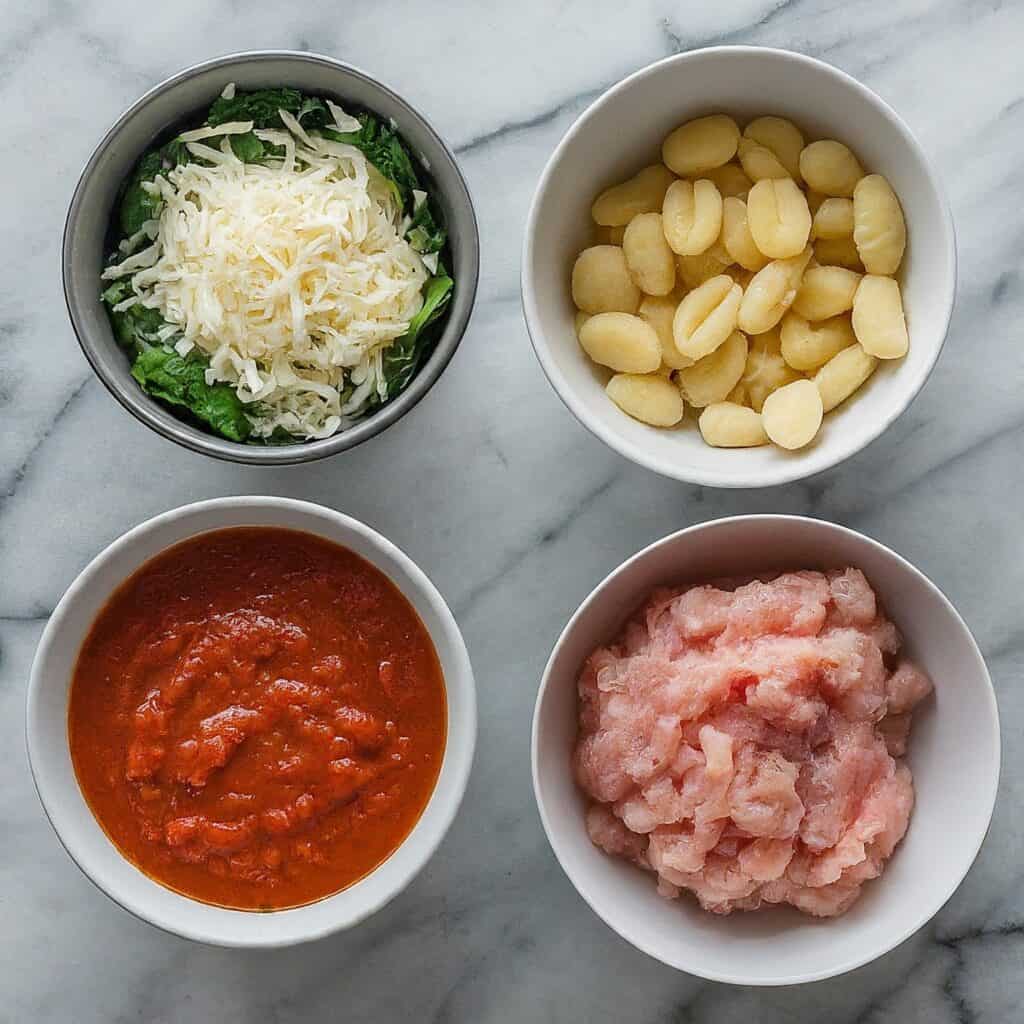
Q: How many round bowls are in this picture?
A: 4